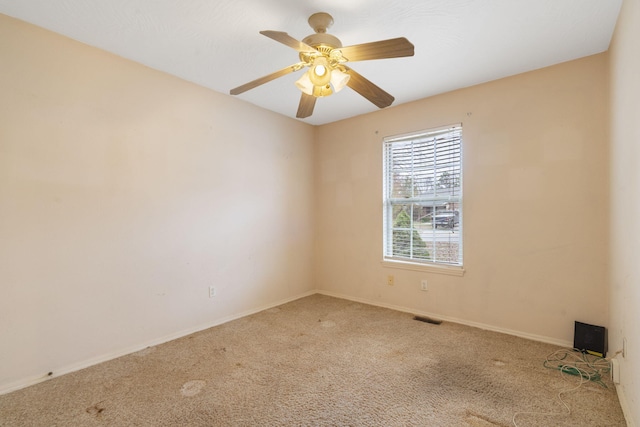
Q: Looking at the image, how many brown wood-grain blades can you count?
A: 5